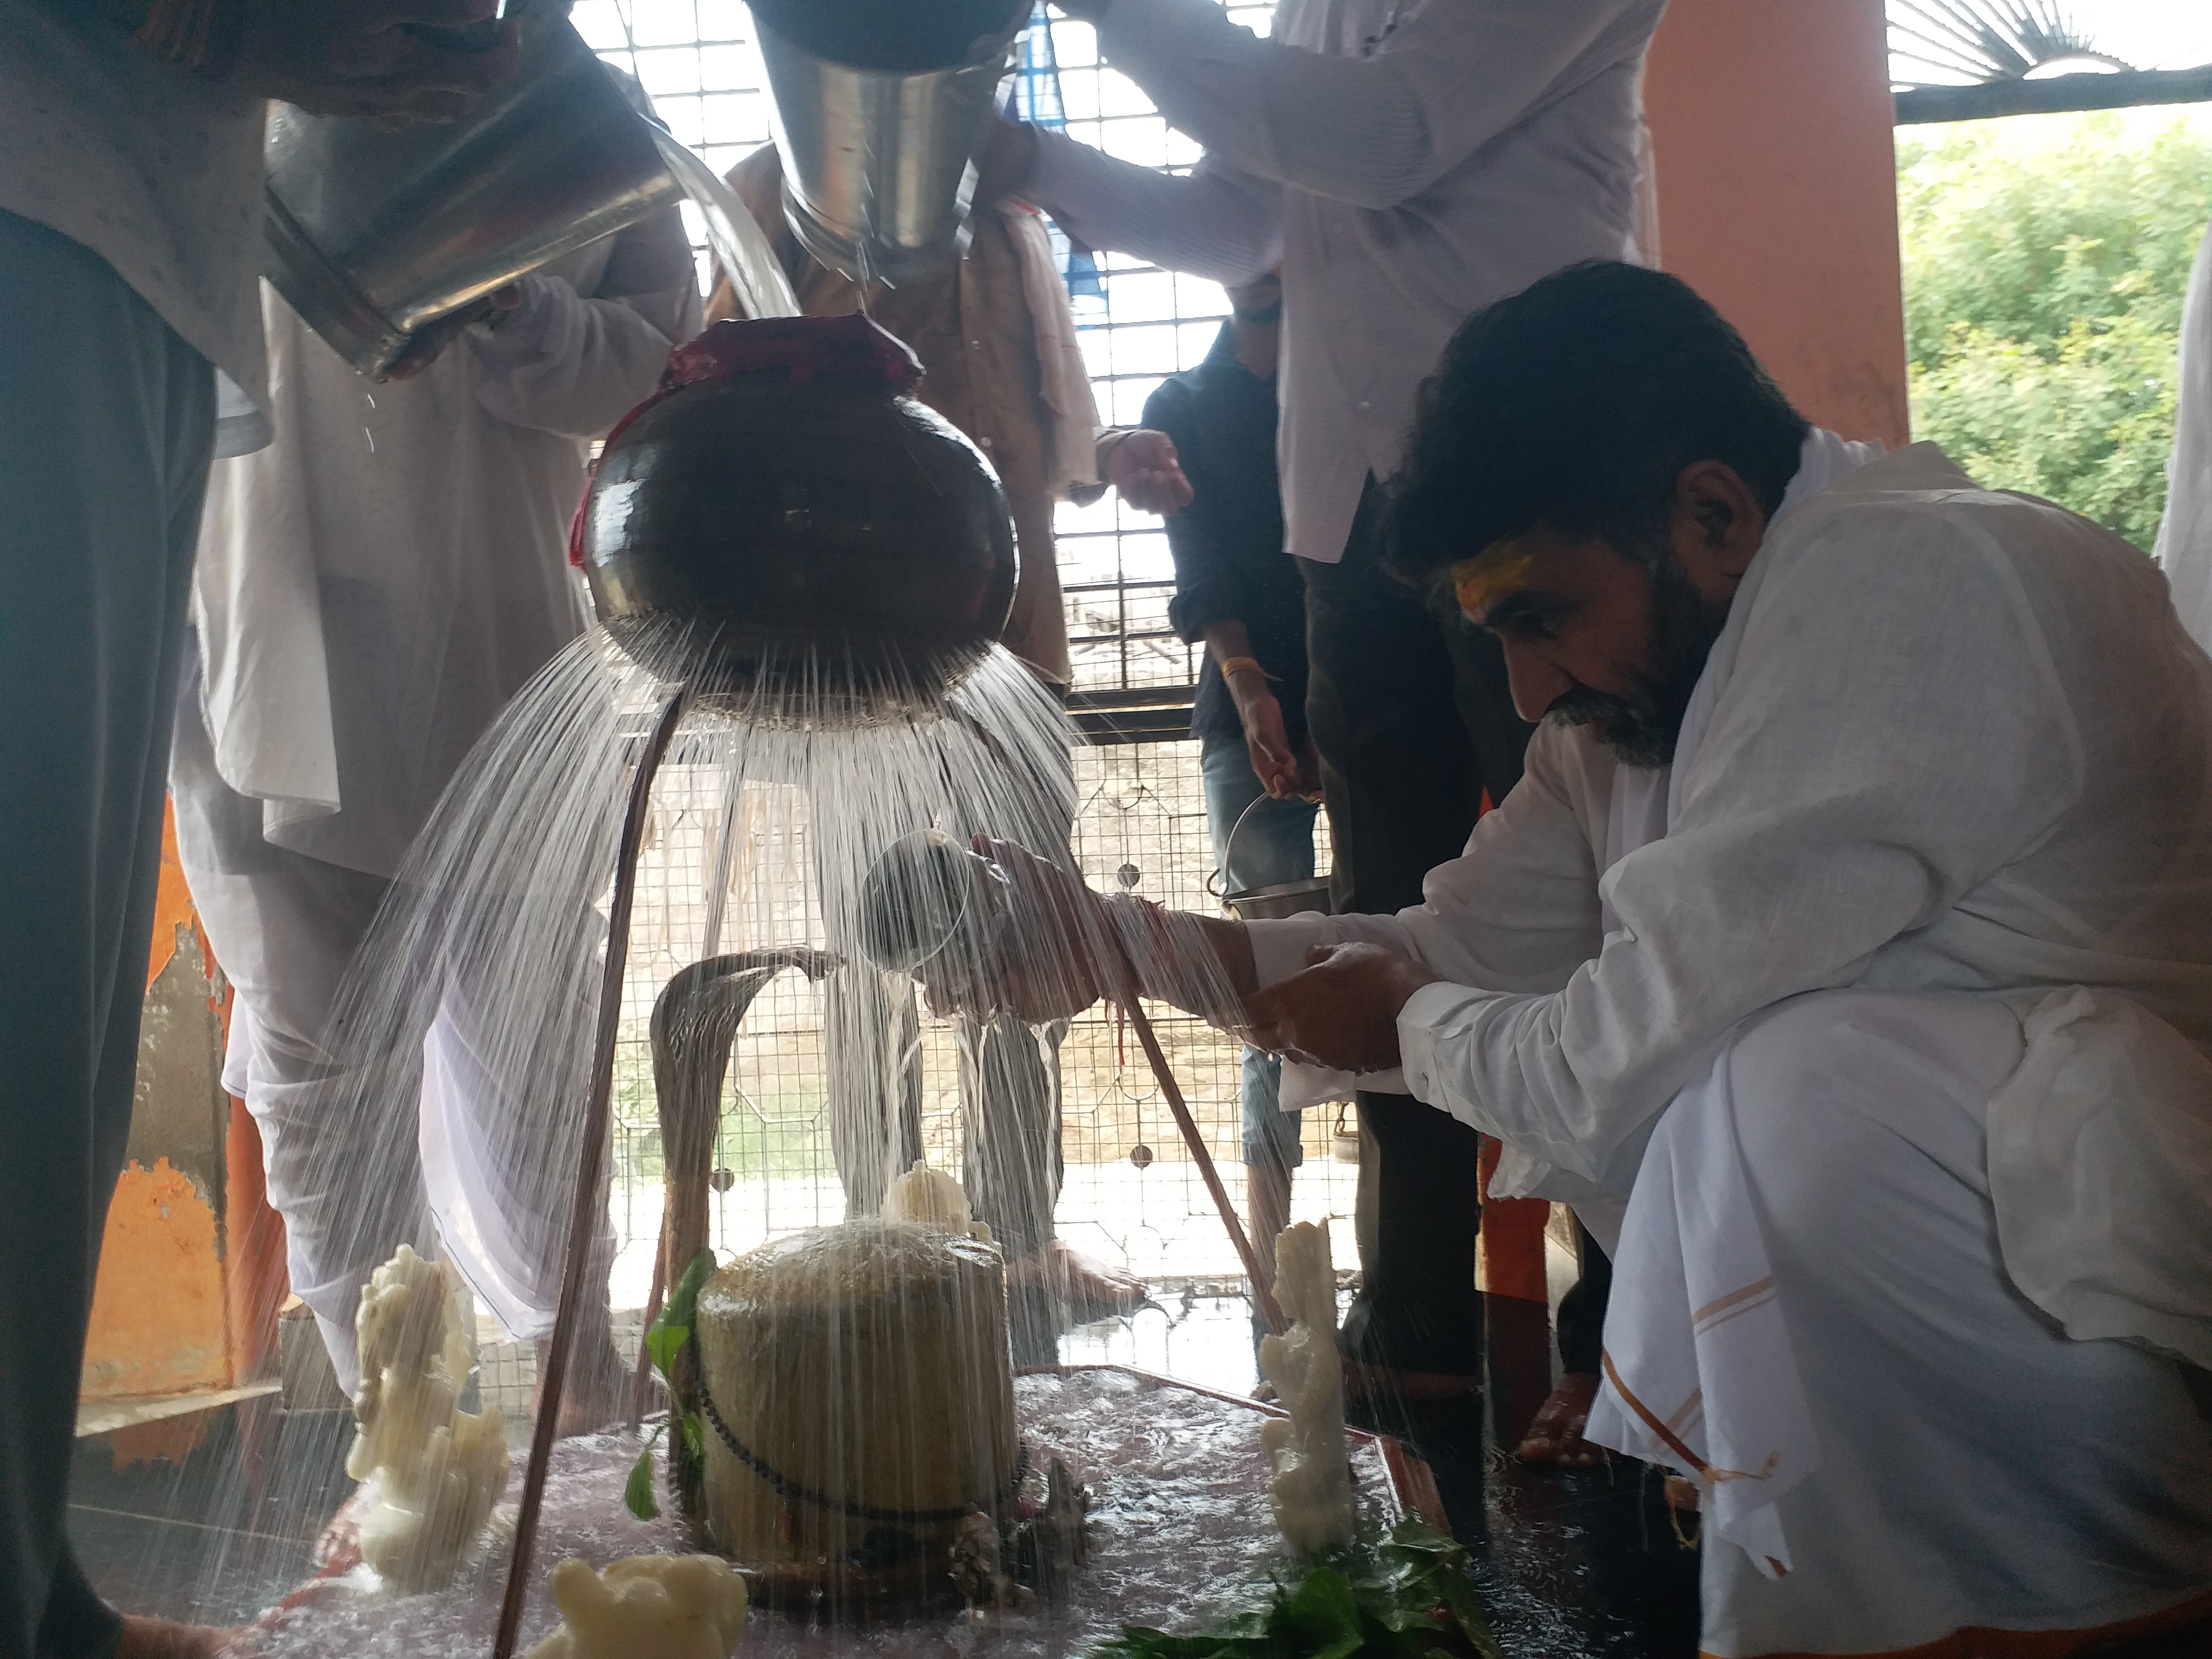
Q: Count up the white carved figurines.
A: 4